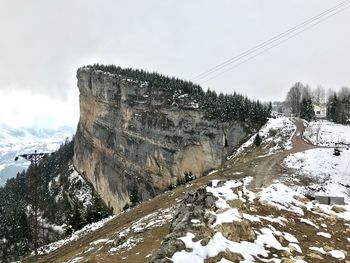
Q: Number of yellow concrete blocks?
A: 0